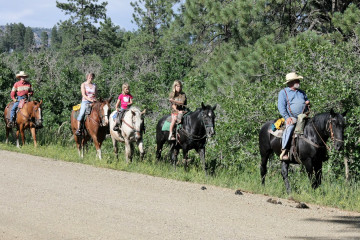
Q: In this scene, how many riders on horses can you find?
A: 5